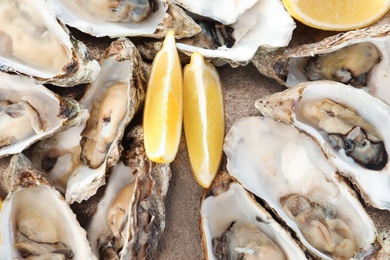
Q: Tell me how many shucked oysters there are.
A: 11